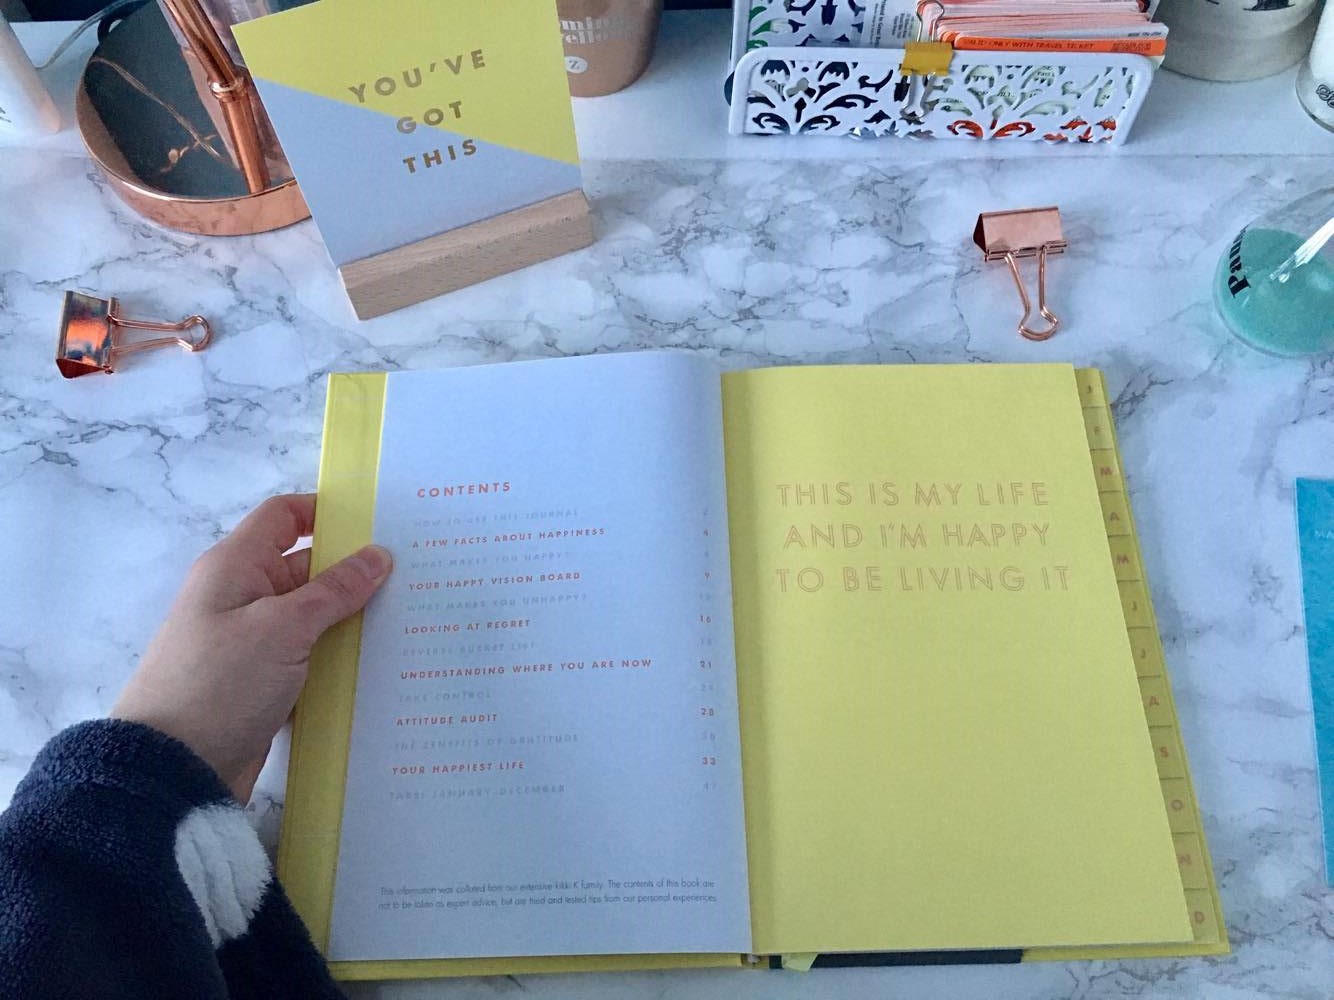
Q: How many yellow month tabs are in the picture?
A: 12